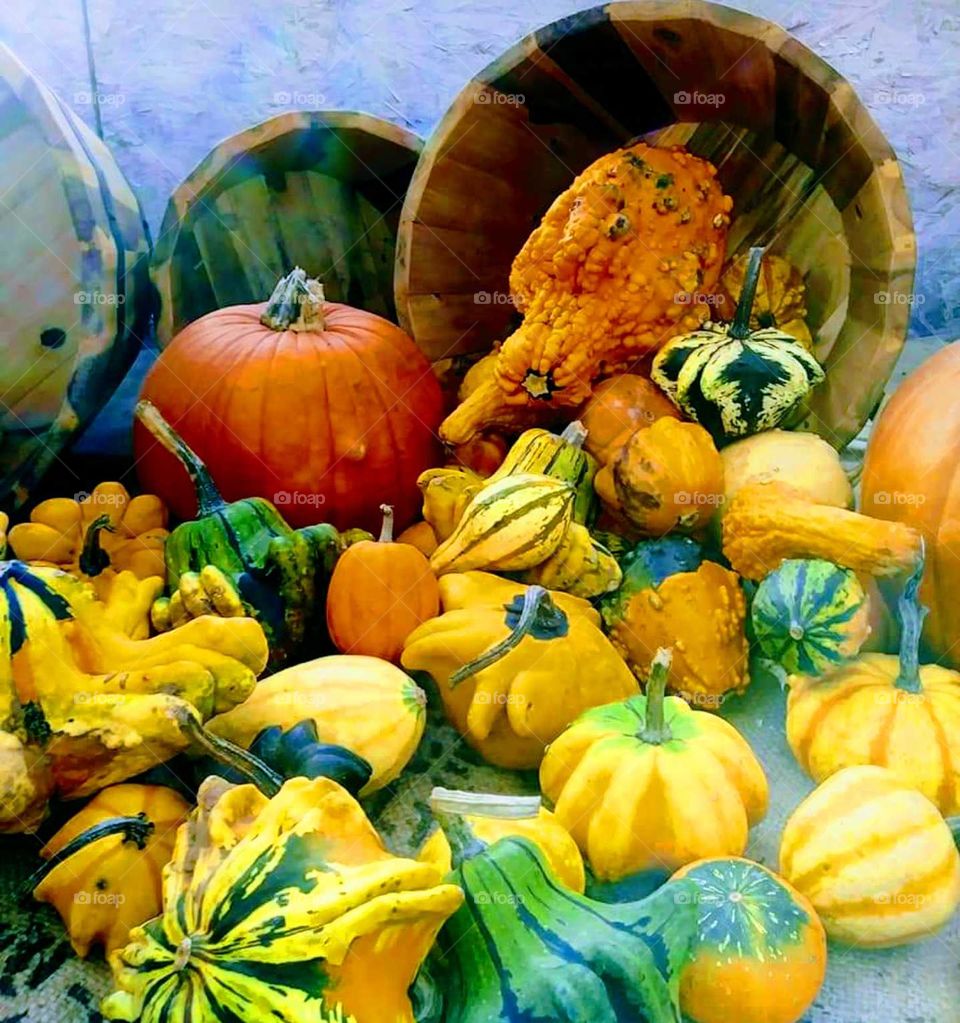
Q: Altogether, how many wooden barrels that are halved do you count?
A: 3